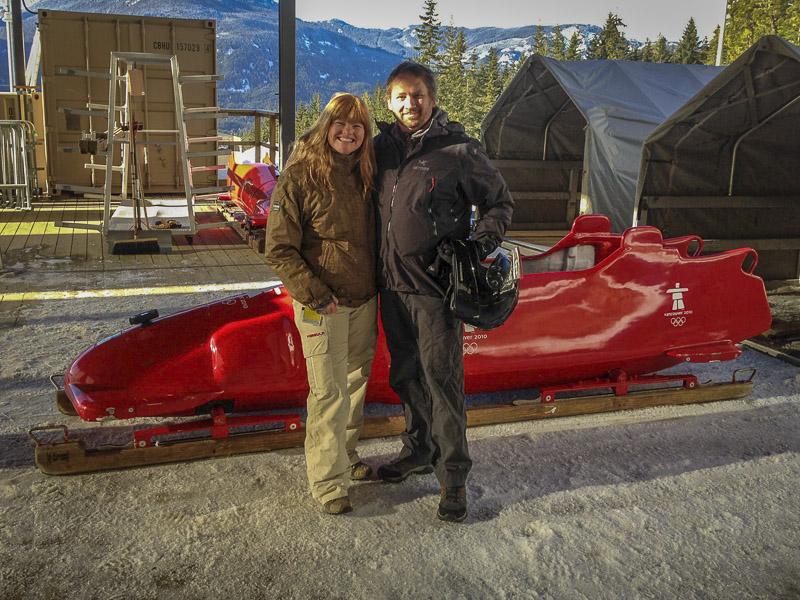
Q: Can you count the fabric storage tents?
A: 2